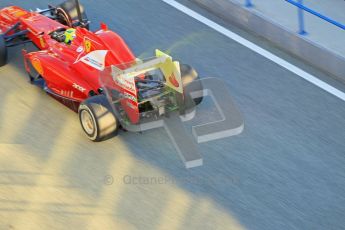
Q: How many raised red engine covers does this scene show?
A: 1